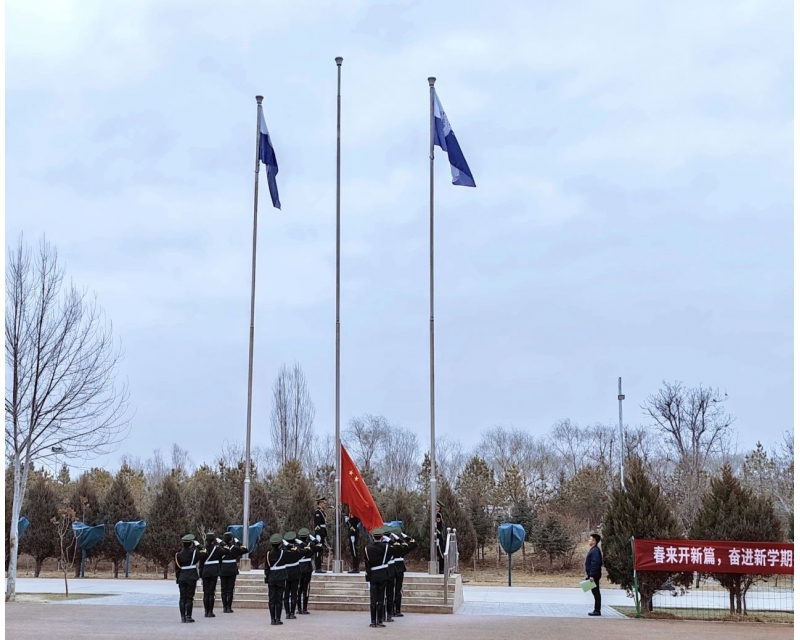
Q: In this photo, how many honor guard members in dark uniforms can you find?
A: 12